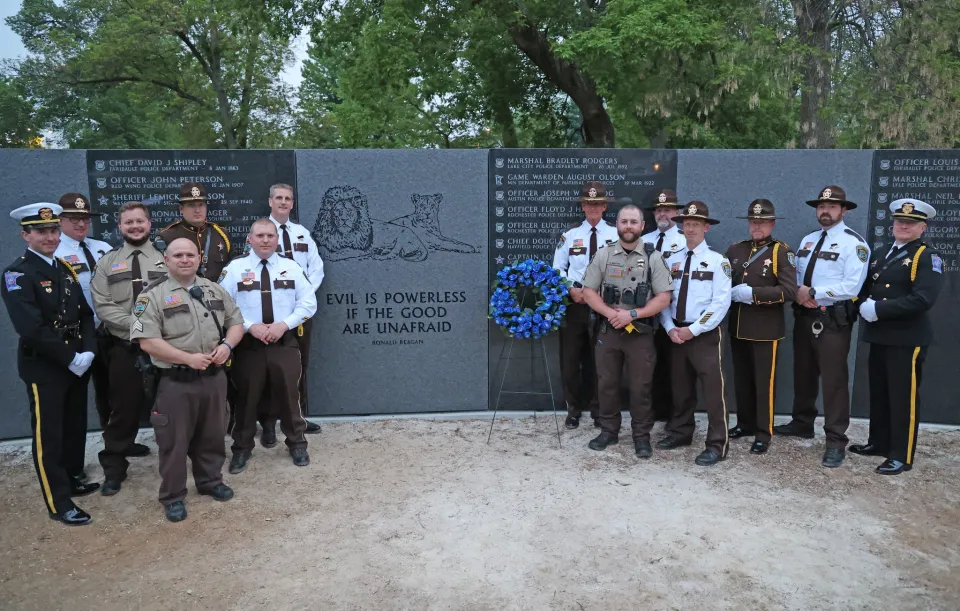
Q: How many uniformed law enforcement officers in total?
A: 14